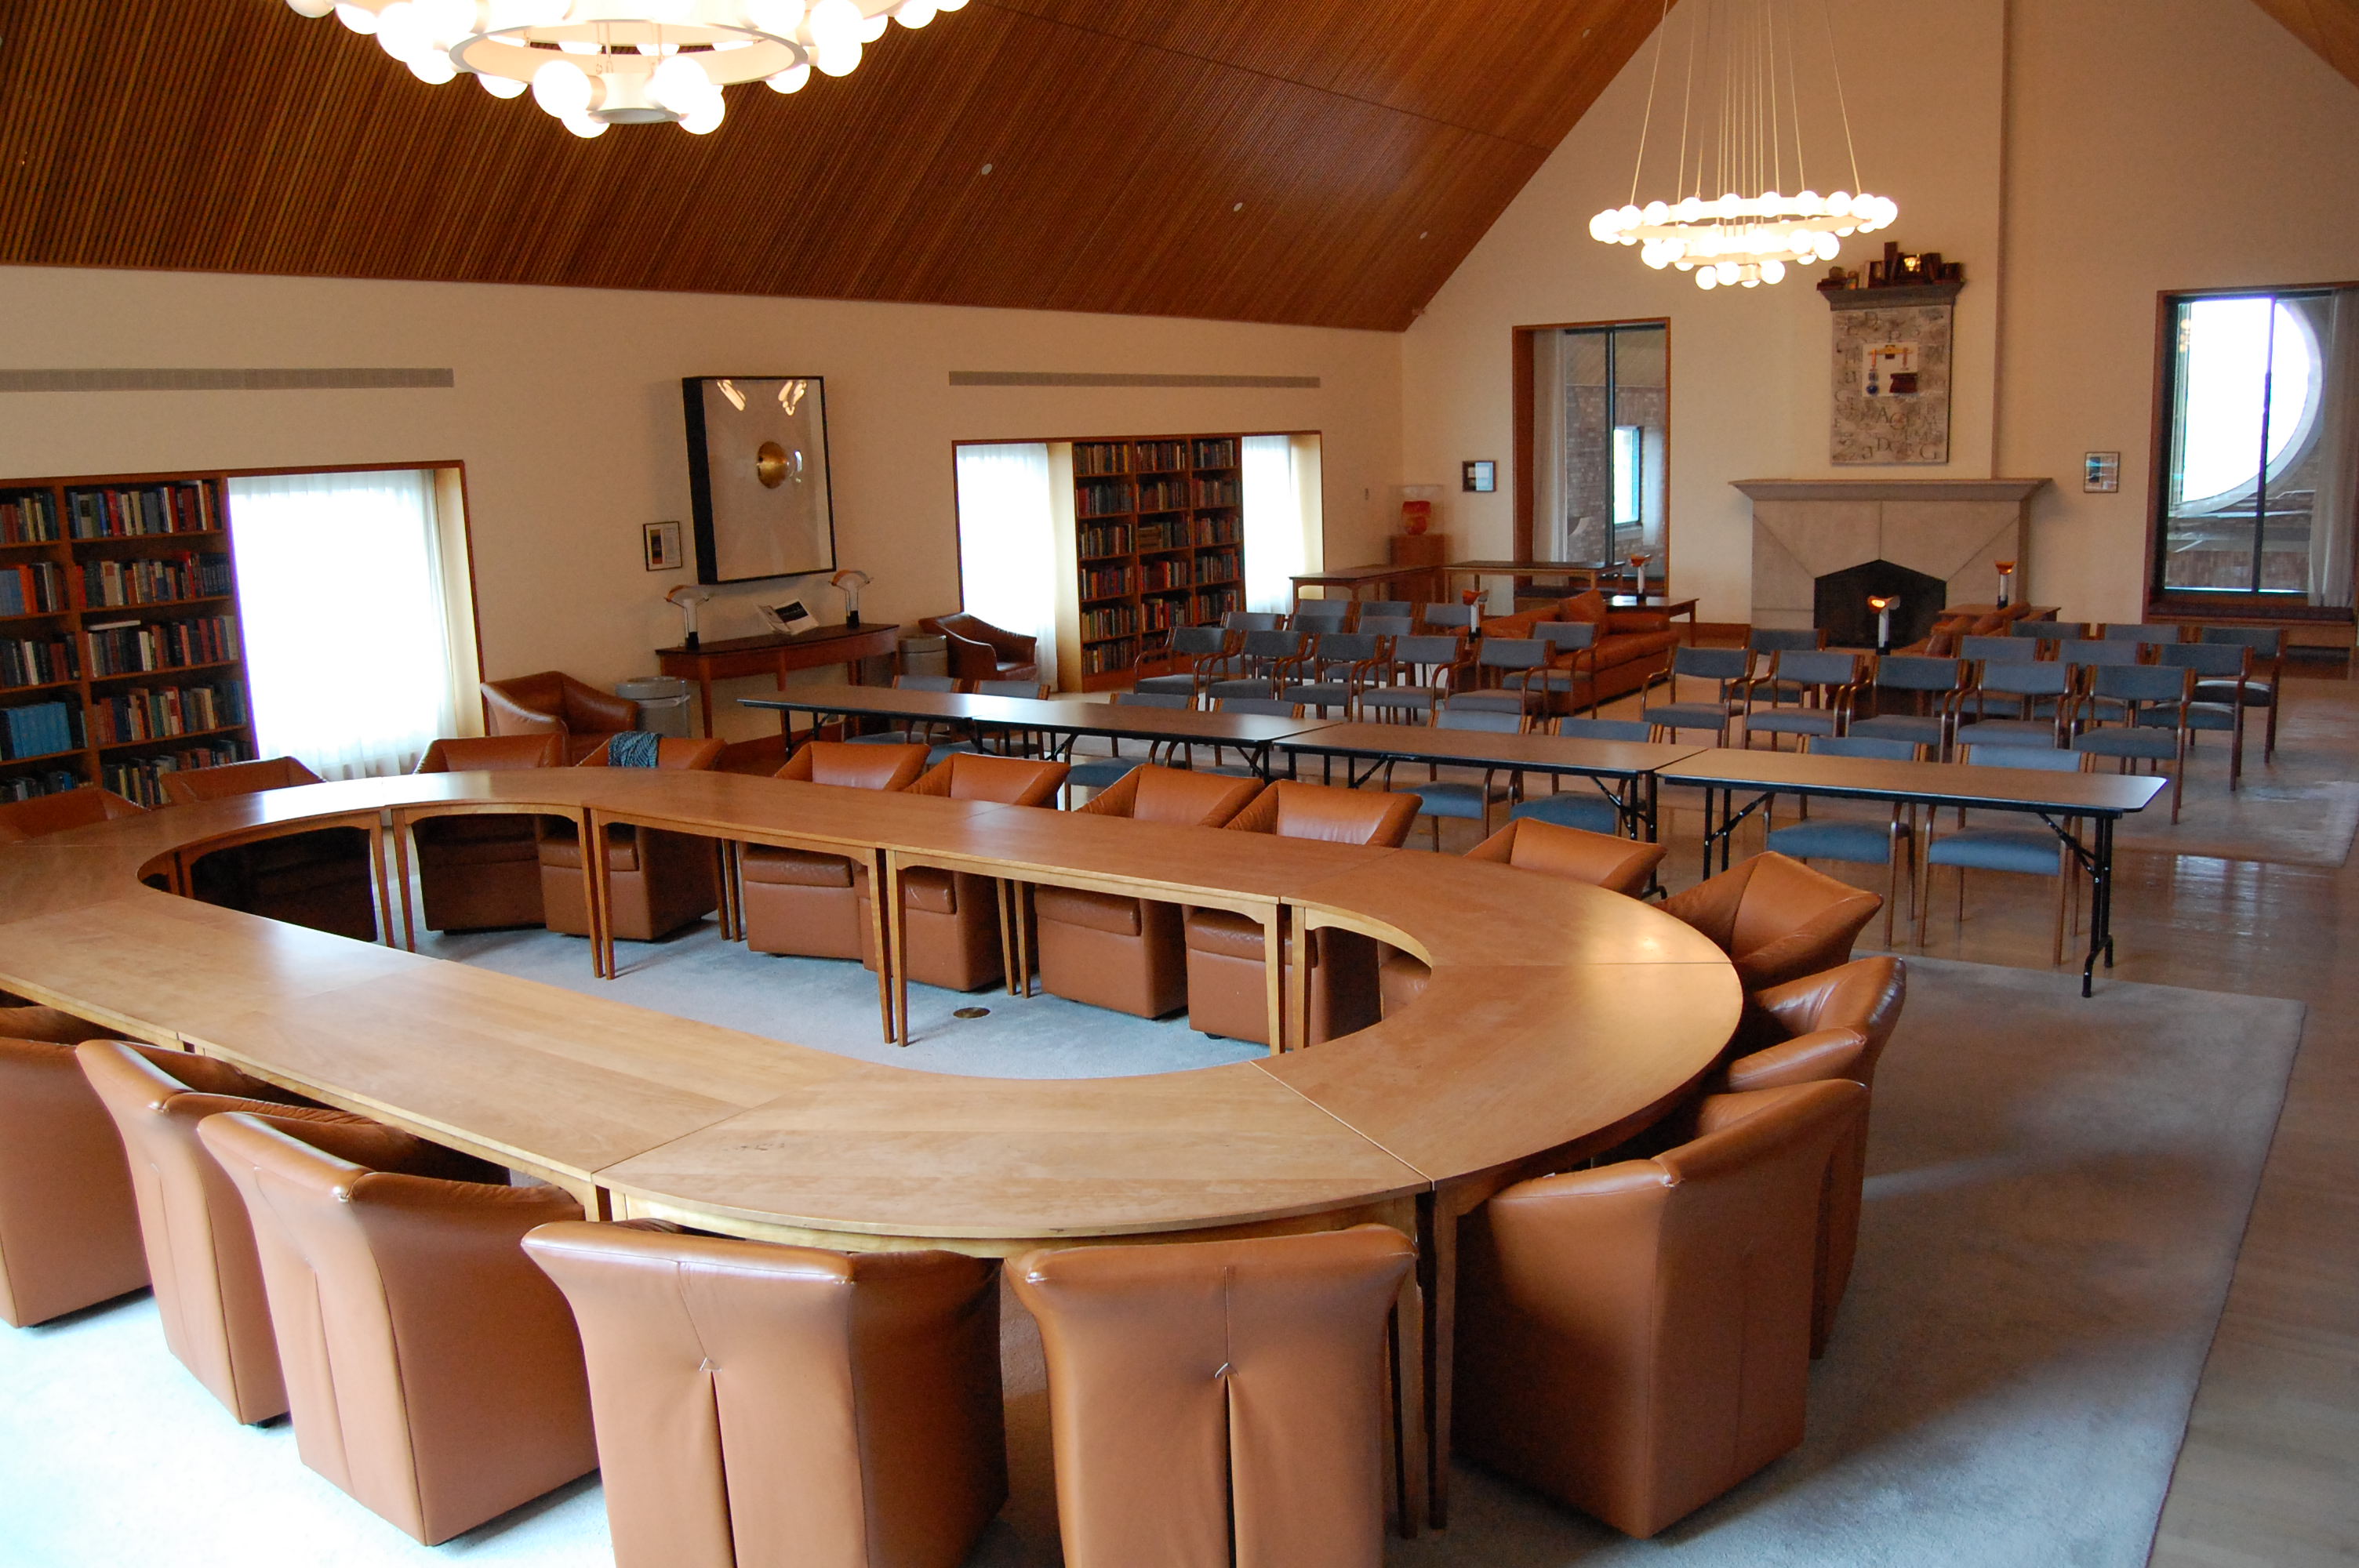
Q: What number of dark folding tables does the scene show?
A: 4